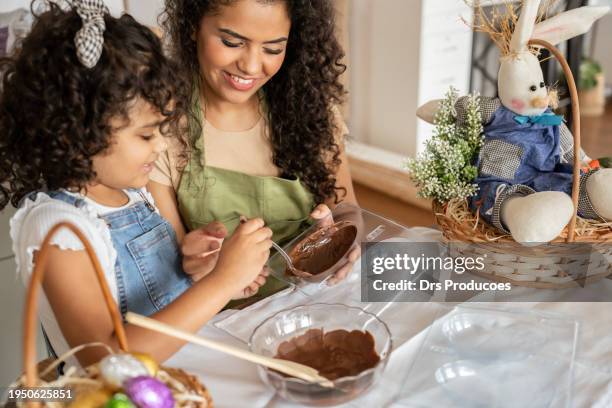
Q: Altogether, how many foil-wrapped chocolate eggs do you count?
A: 5